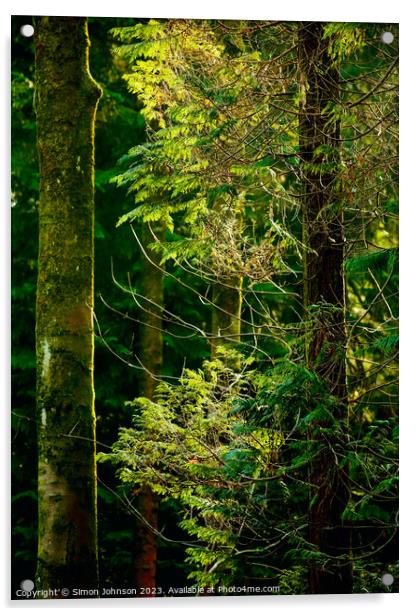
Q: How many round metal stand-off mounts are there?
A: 4